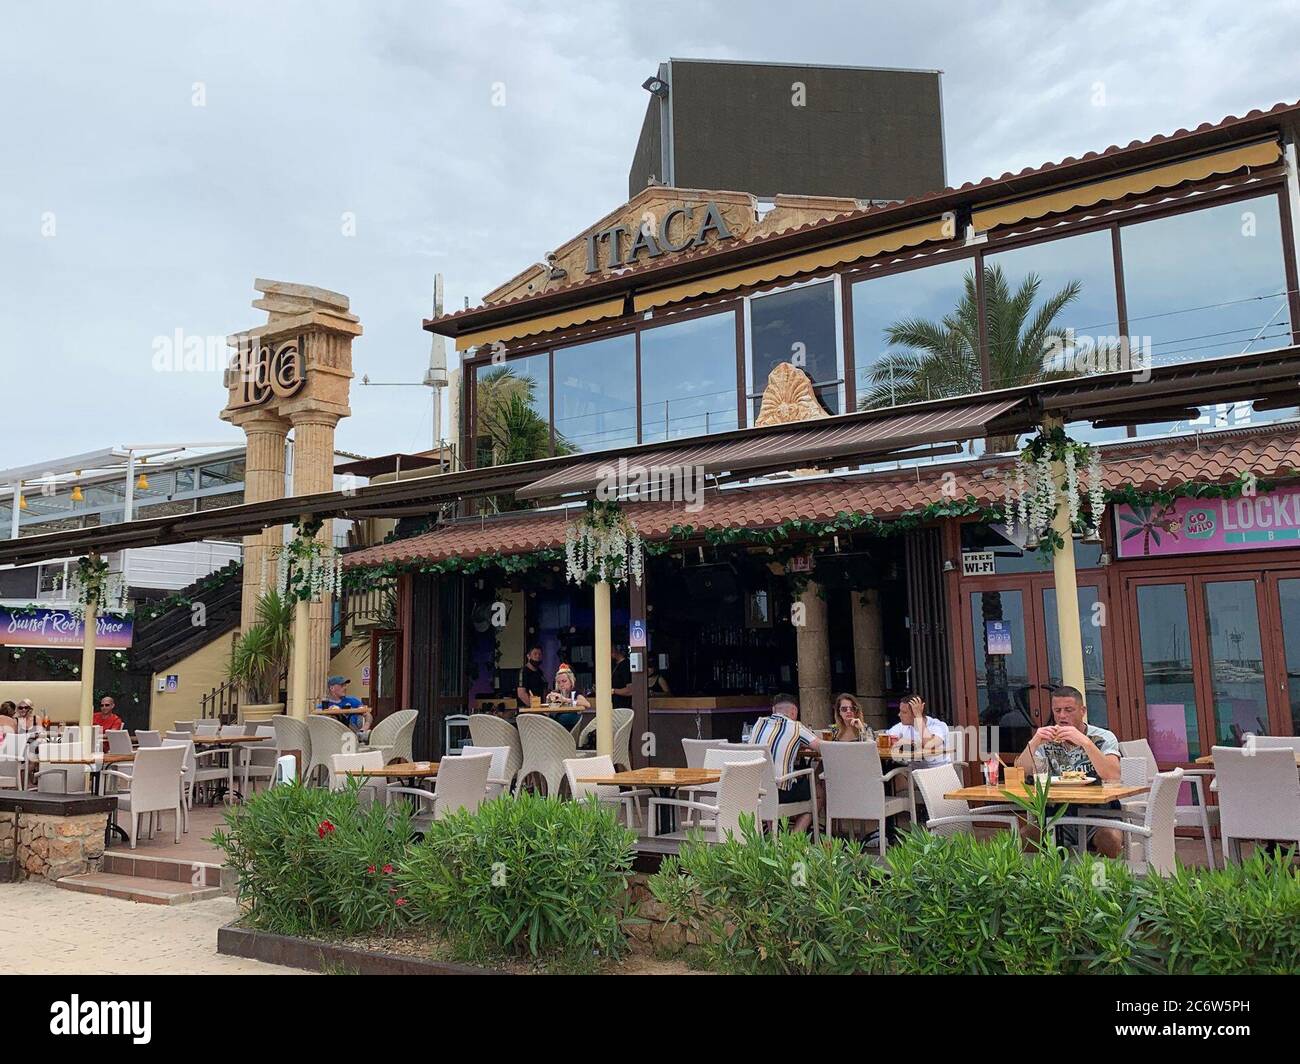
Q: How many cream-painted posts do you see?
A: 4